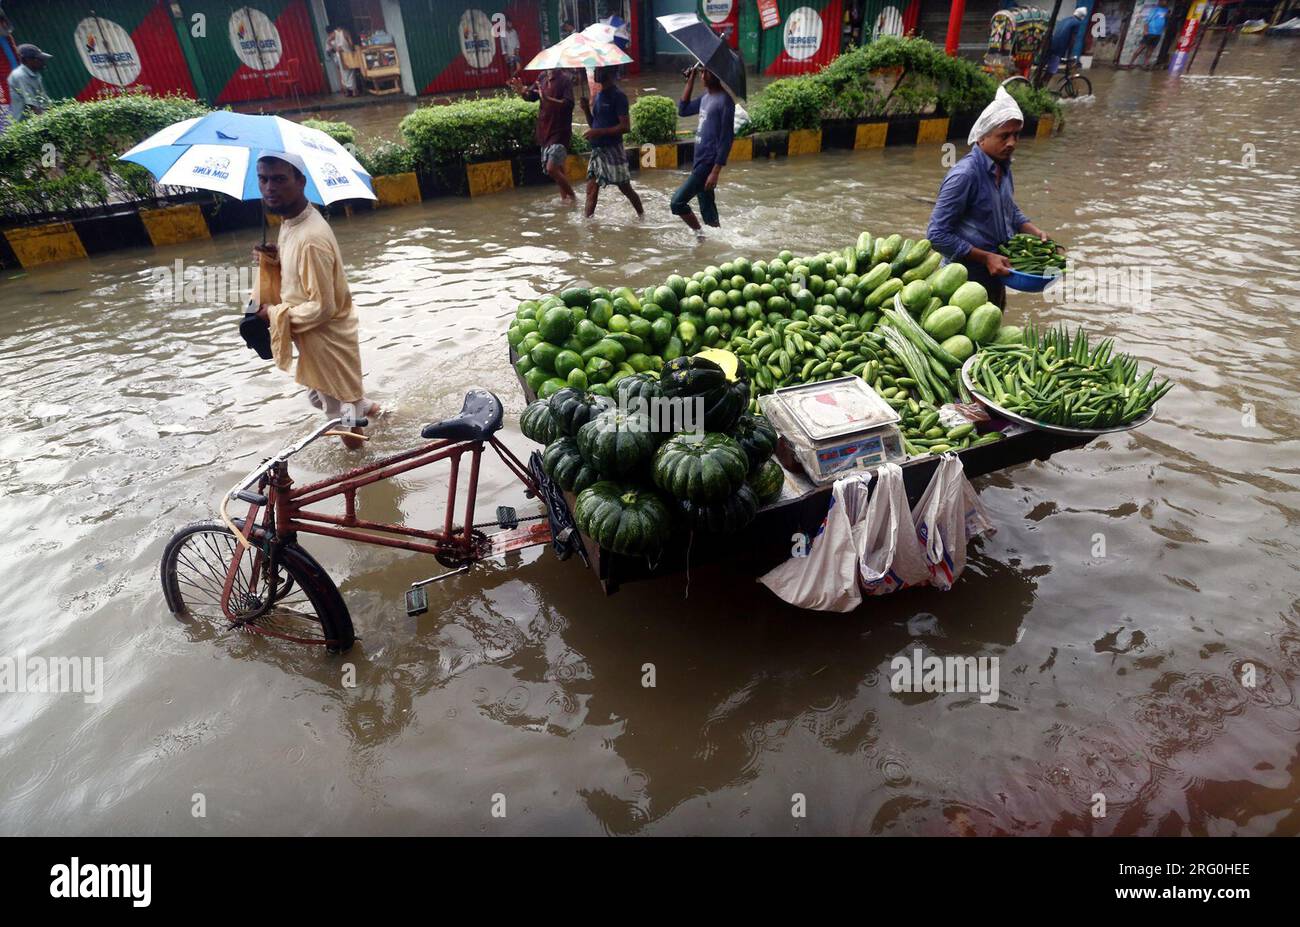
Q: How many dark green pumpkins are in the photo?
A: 11